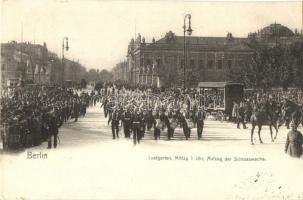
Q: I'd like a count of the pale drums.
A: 3